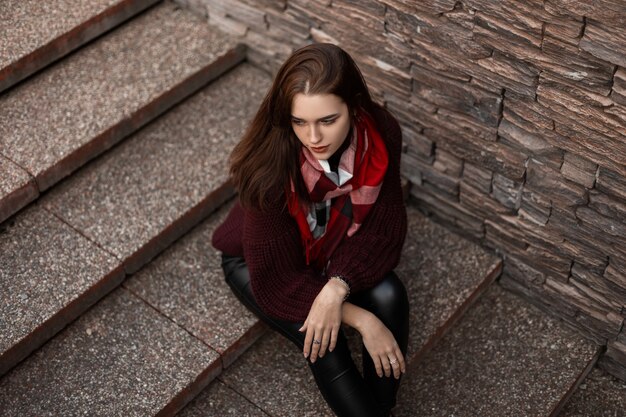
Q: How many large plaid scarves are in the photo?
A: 1